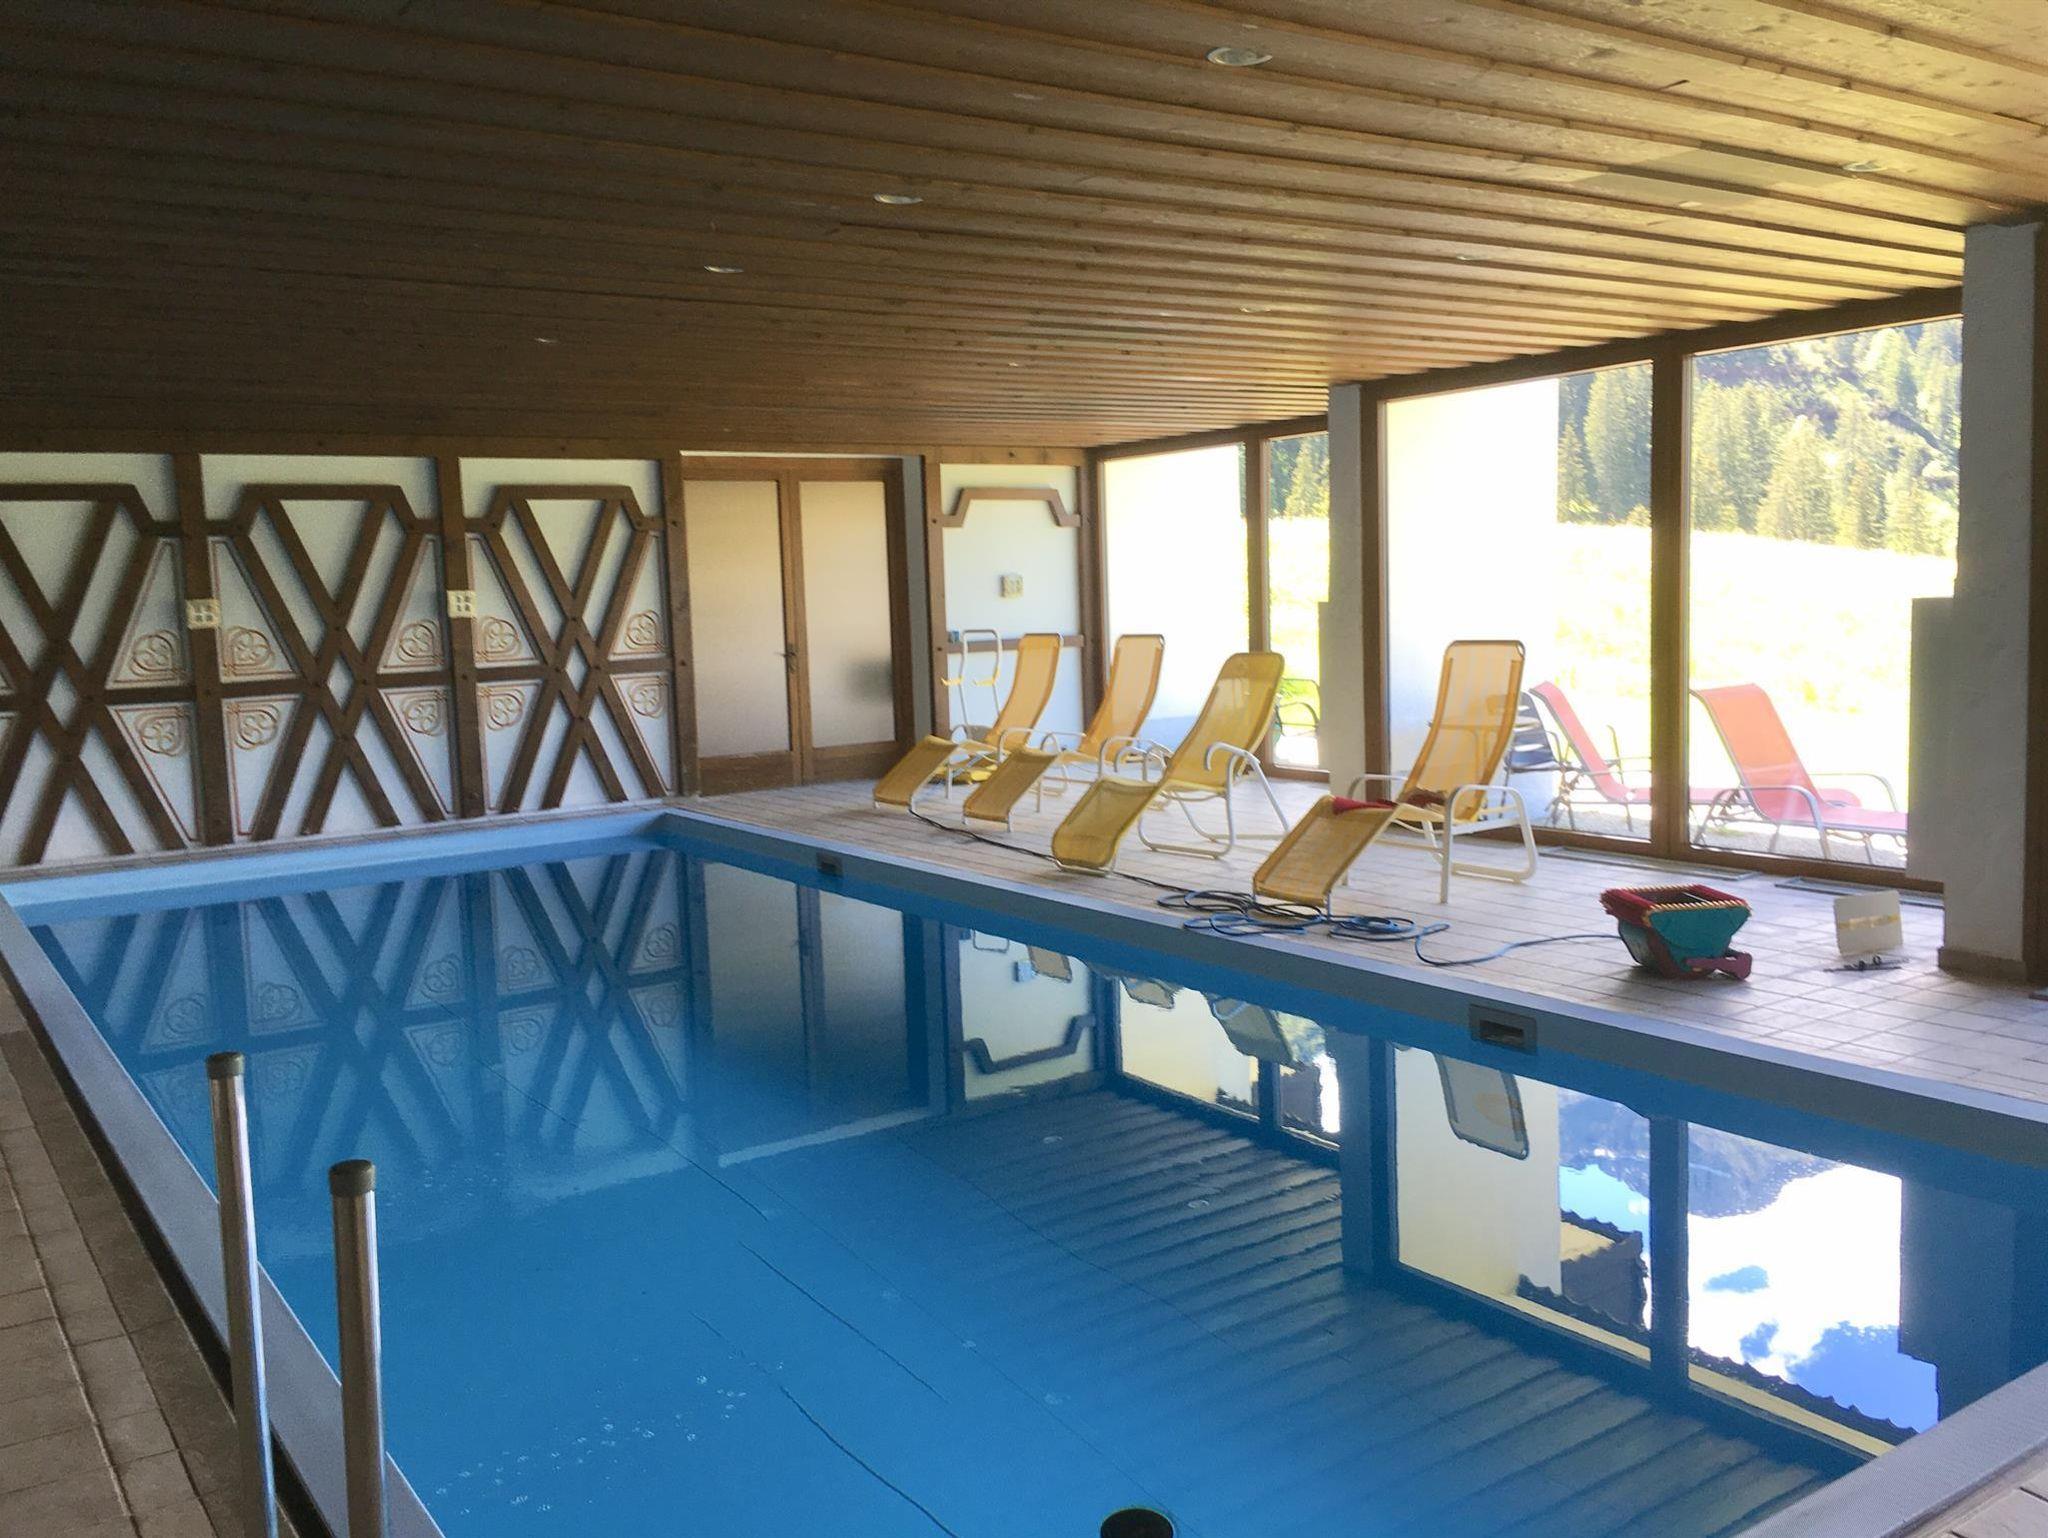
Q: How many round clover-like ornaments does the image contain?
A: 10